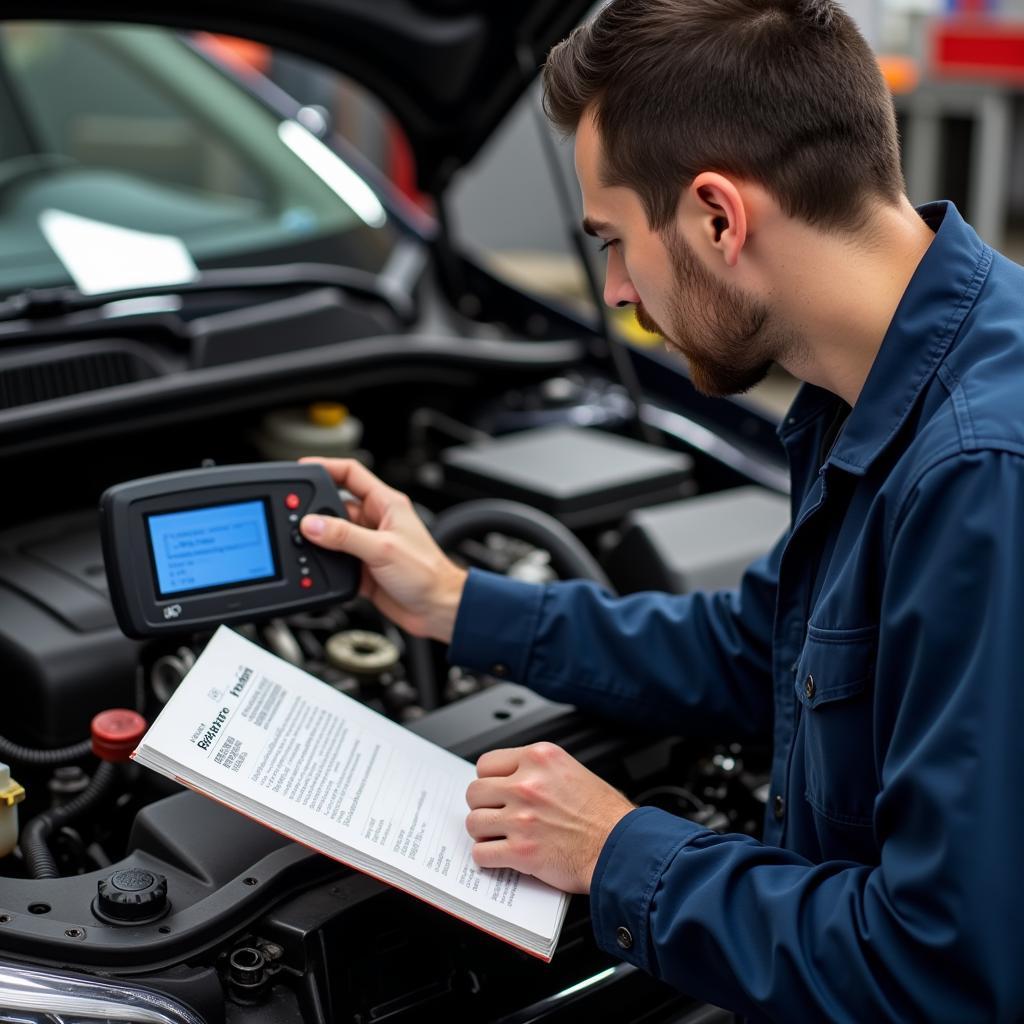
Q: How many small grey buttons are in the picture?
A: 3